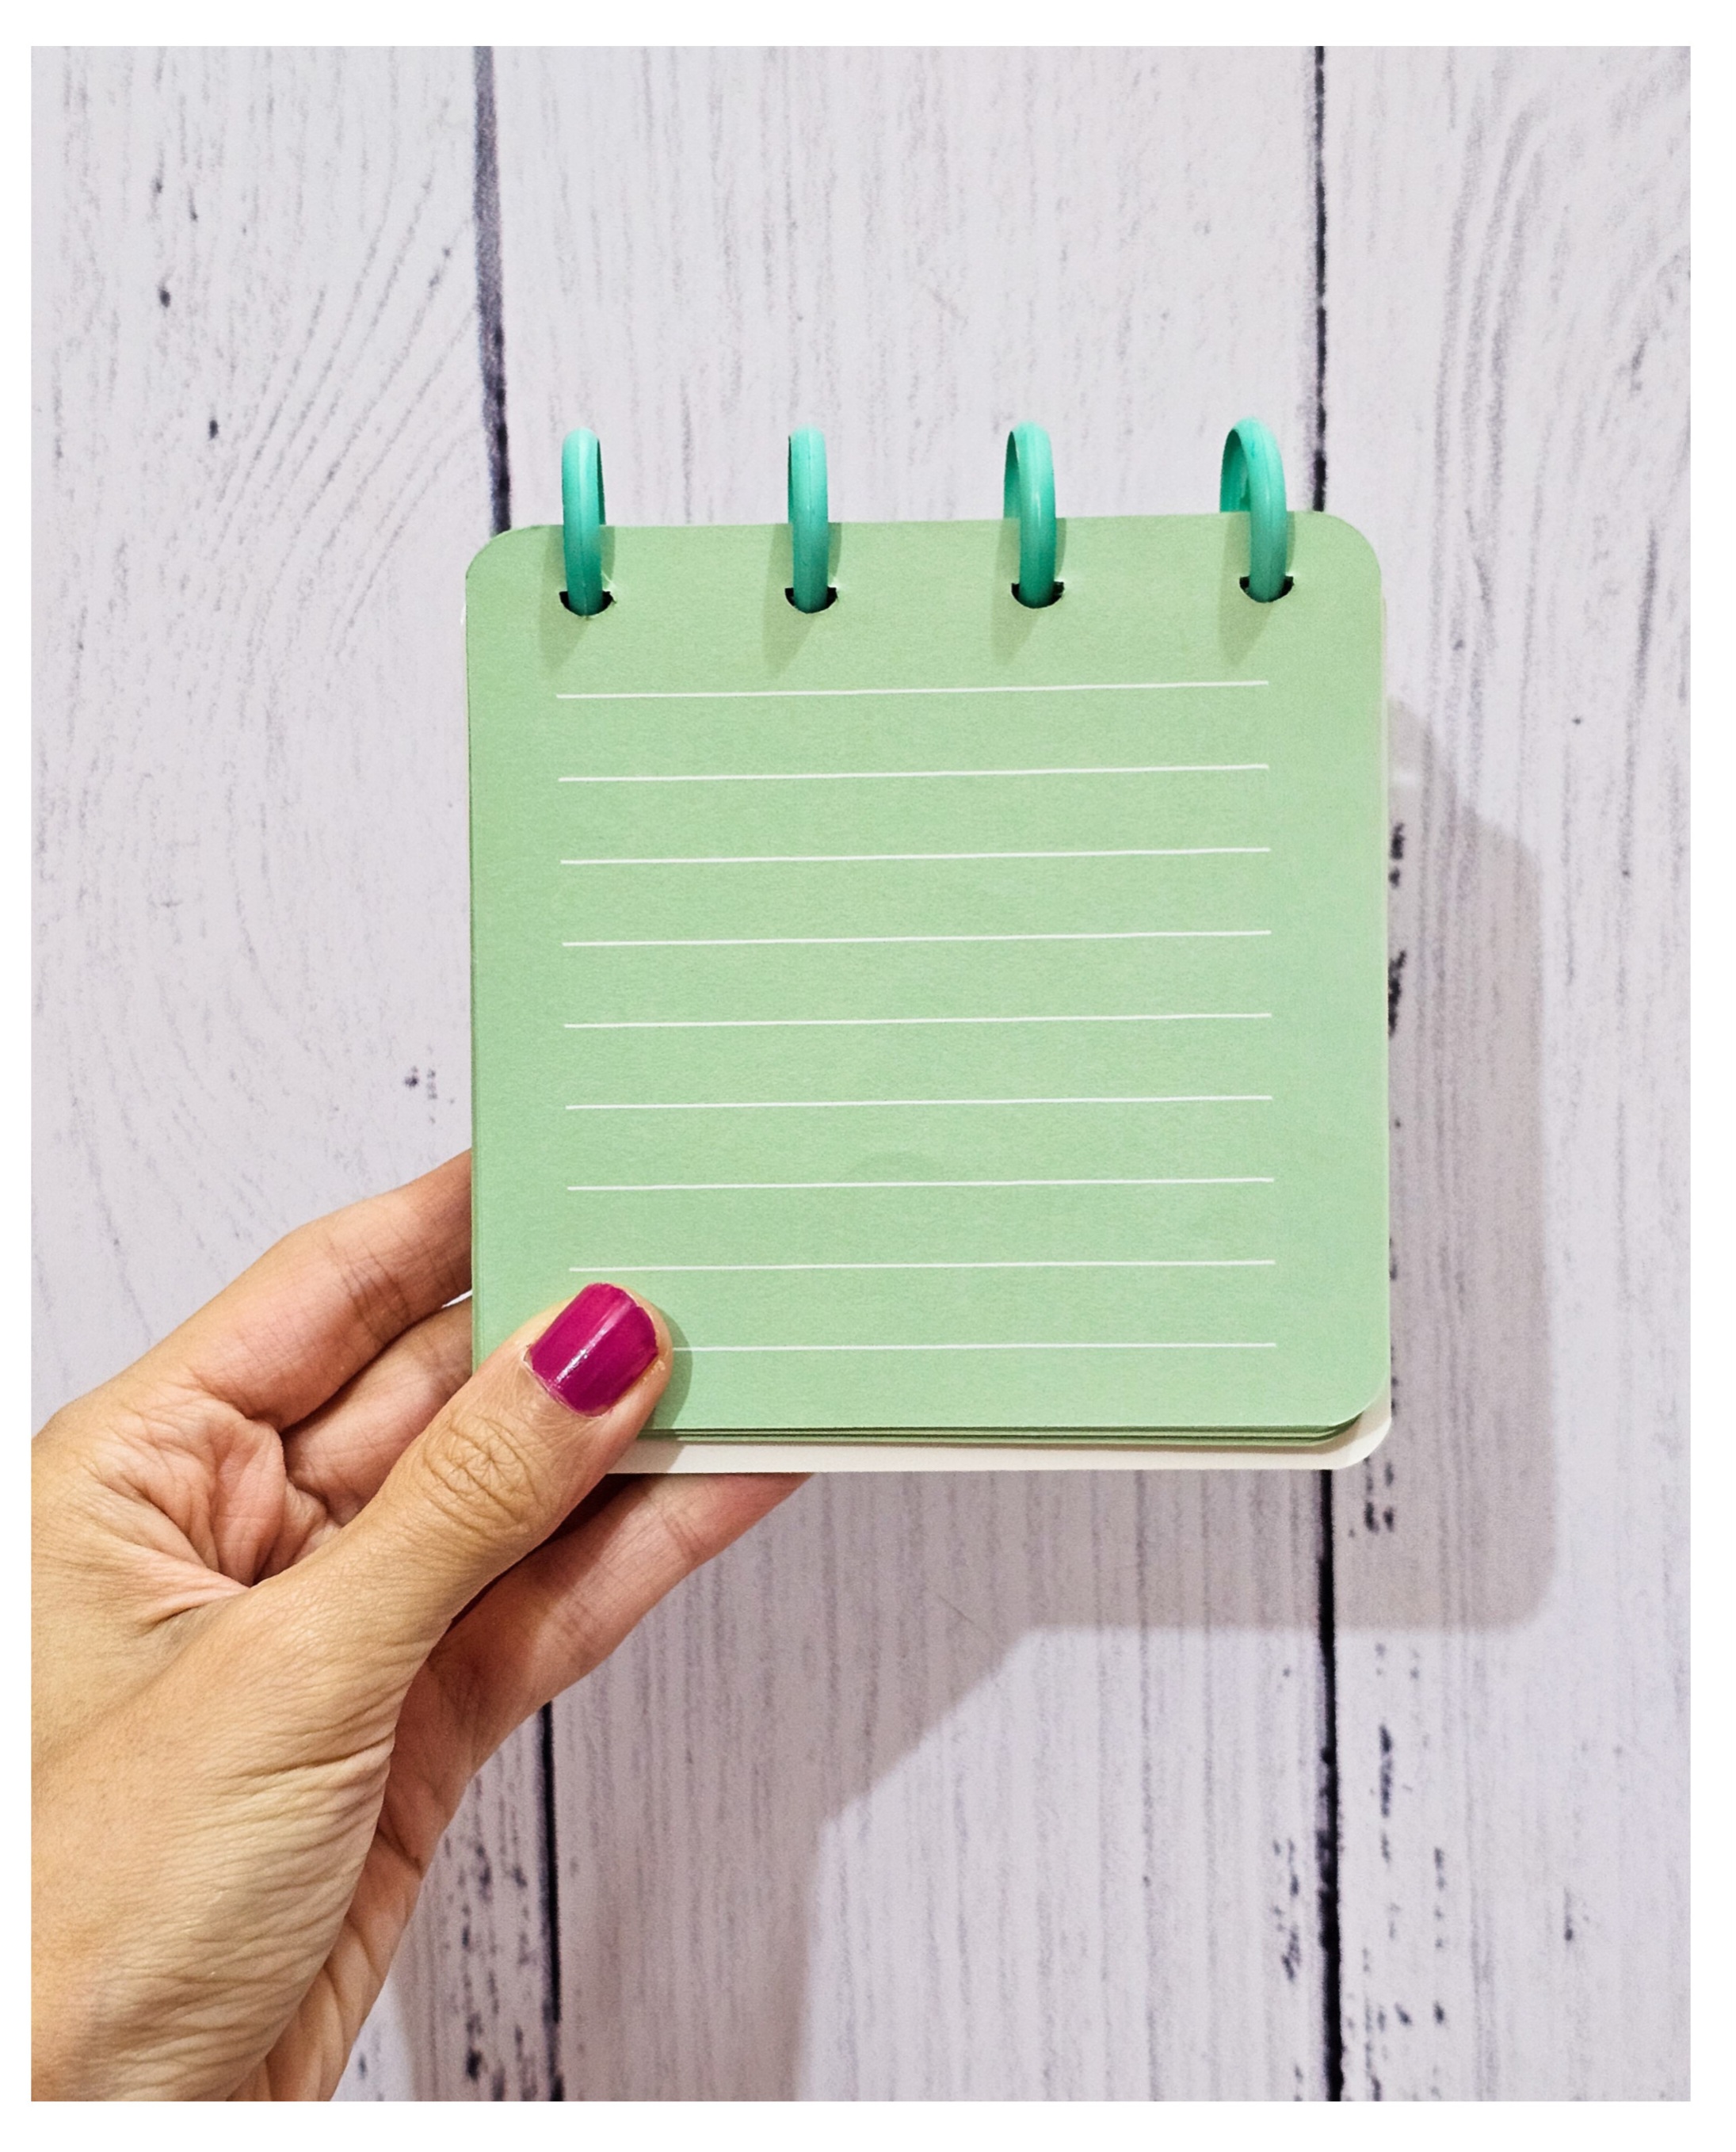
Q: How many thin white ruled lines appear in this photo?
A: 9